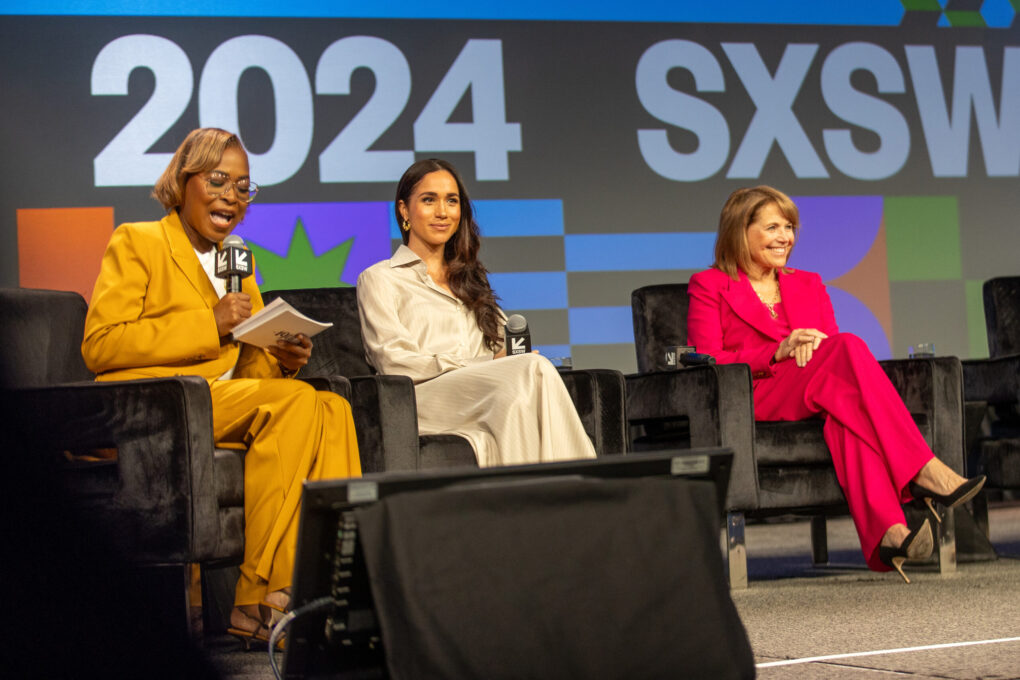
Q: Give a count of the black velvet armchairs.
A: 4